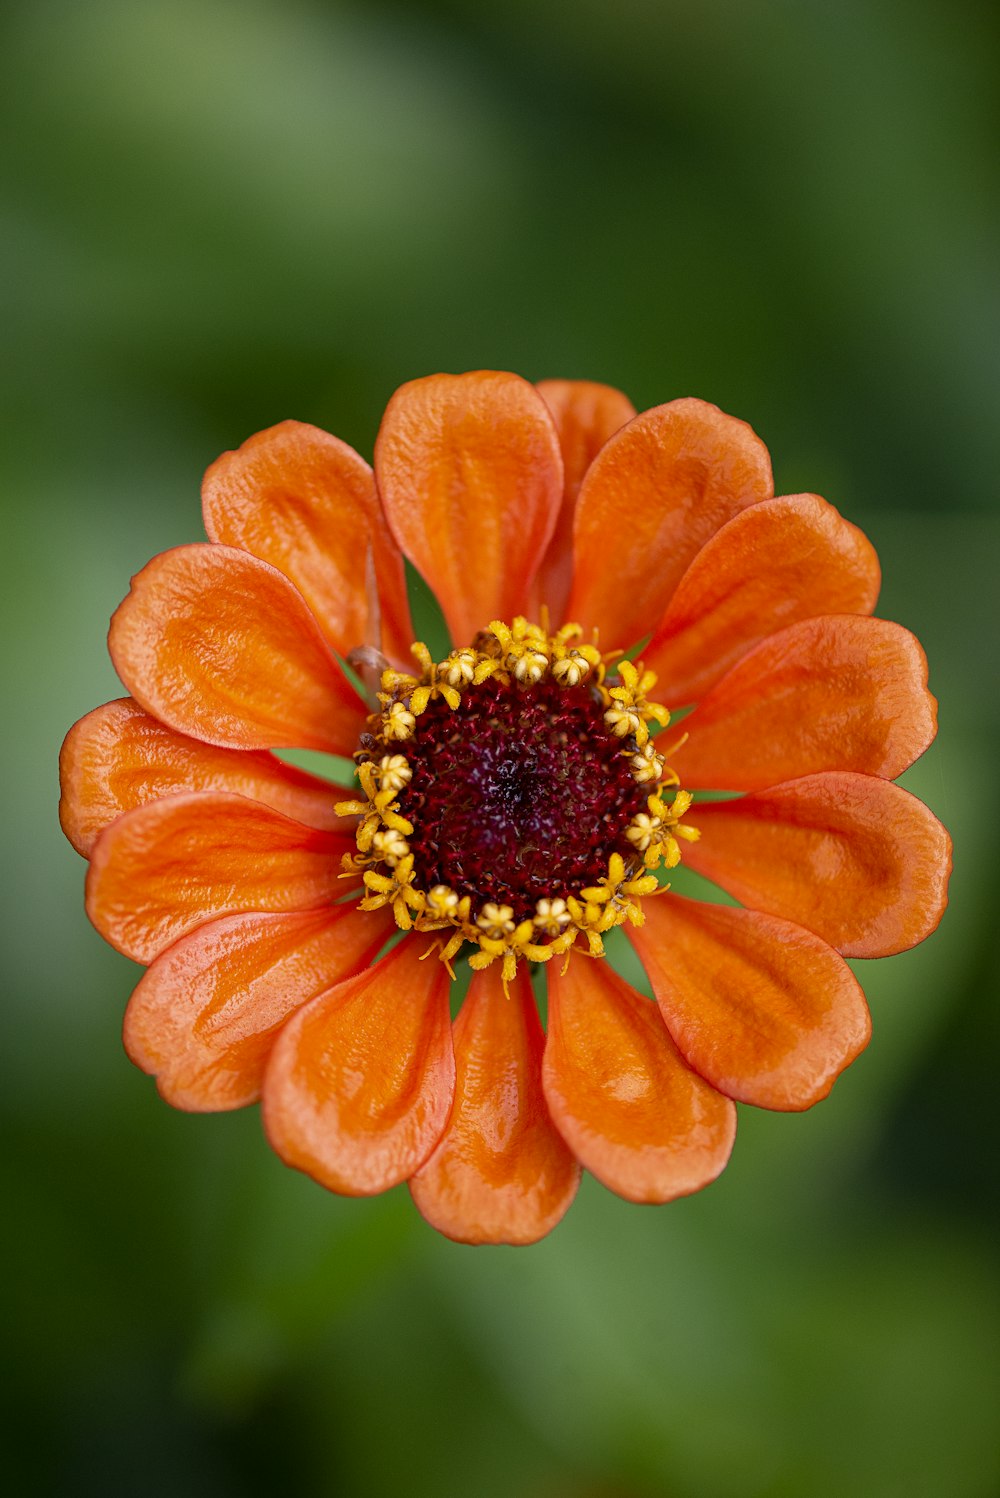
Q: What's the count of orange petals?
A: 15